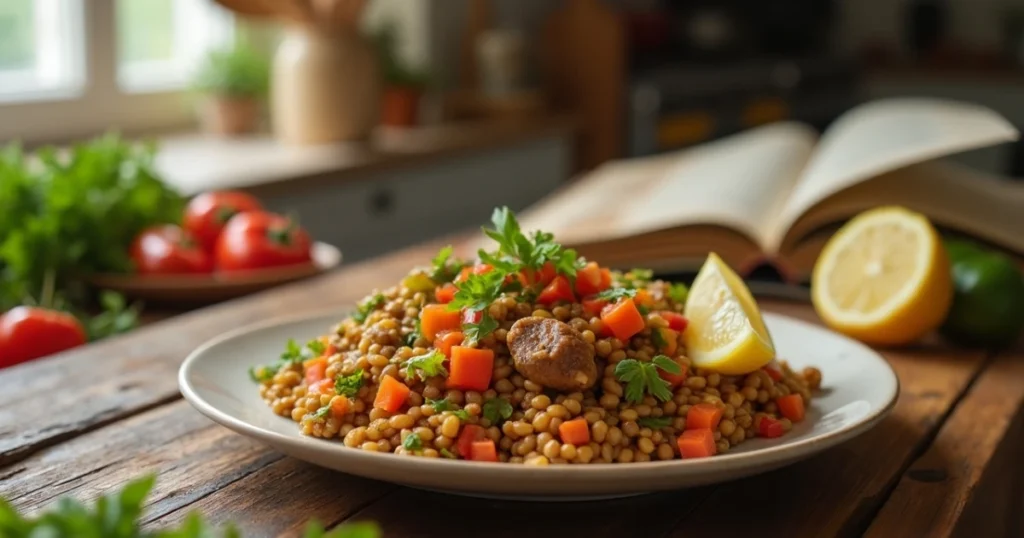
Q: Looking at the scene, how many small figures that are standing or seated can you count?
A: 0